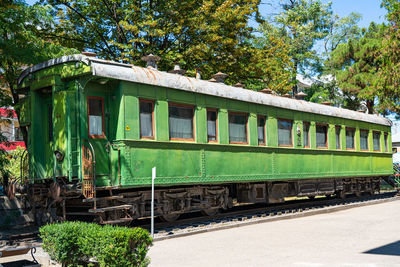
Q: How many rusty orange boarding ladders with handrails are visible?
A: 1